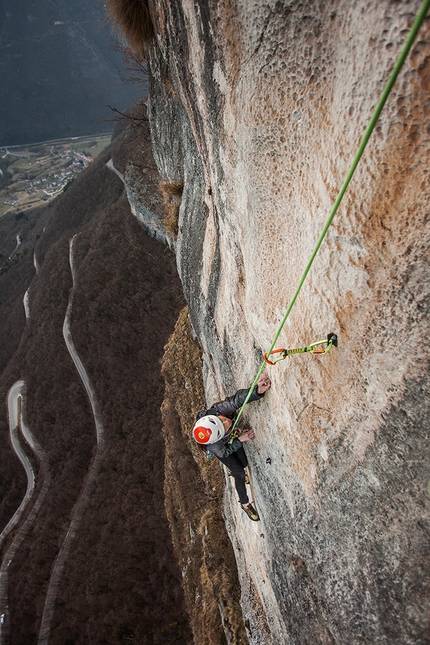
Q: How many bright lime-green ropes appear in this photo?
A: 1